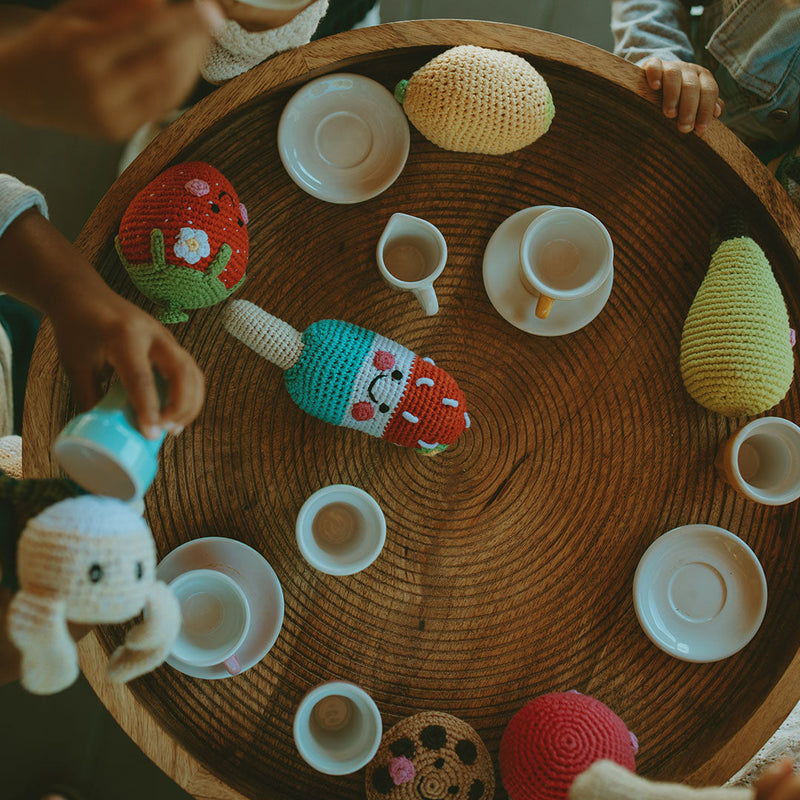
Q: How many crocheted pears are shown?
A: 1